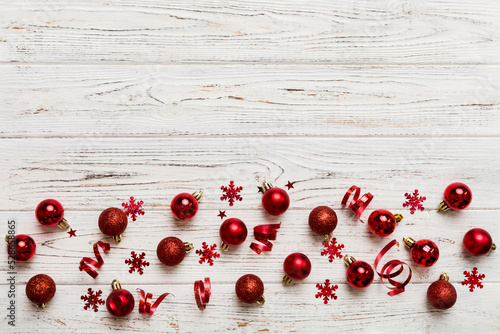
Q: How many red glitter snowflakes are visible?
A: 9